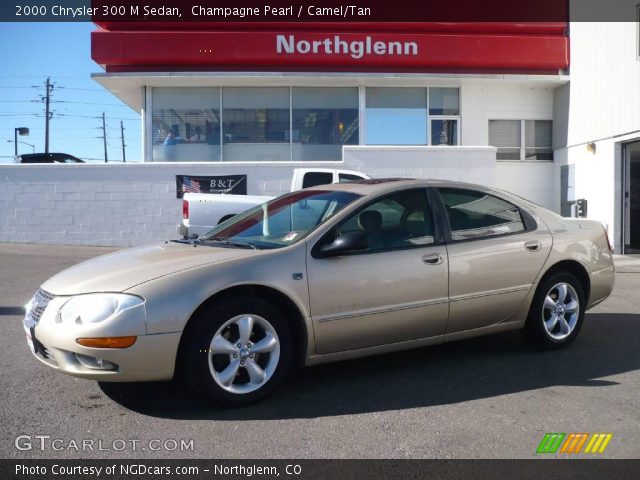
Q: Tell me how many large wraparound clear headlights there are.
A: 1